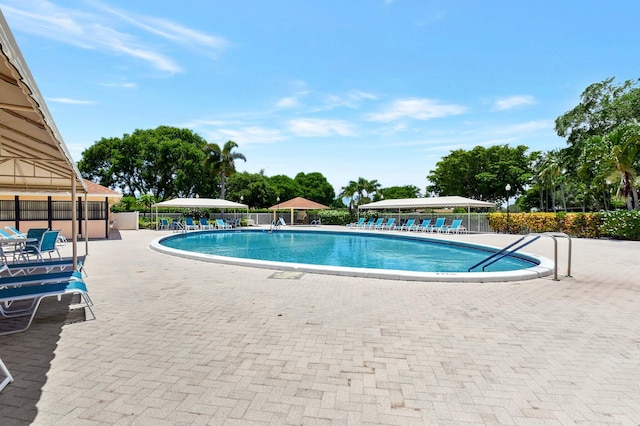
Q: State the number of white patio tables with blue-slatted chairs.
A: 1